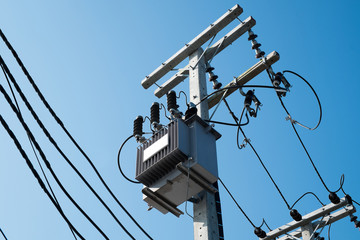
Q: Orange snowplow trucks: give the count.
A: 0